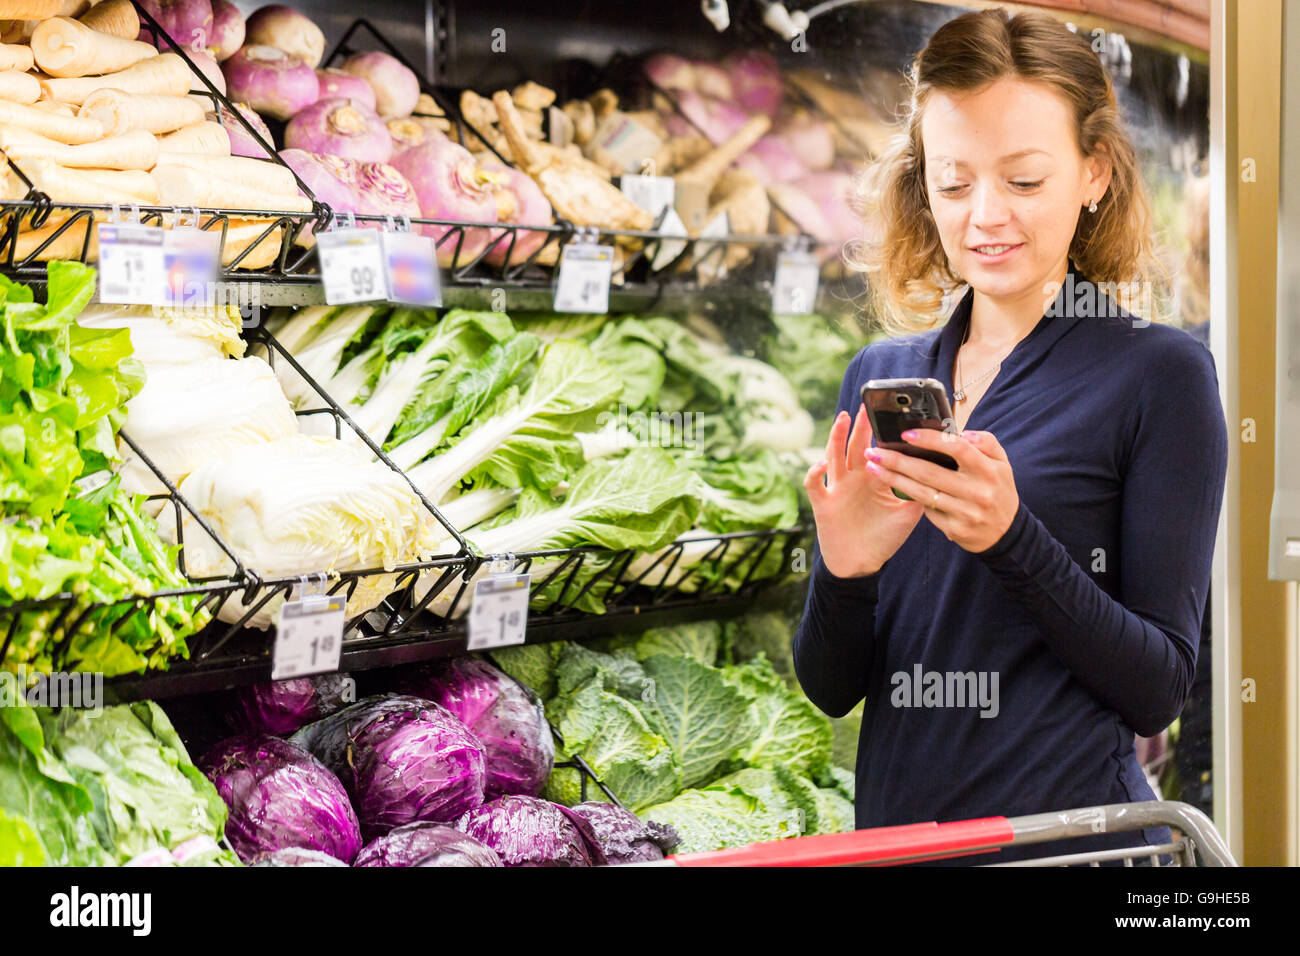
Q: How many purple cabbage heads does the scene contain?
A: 8